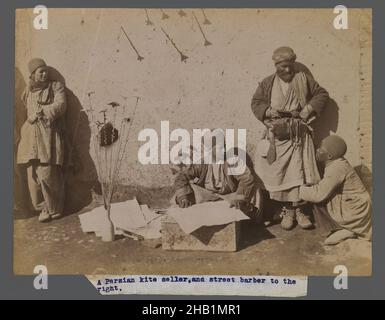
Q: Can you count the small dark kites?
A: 7